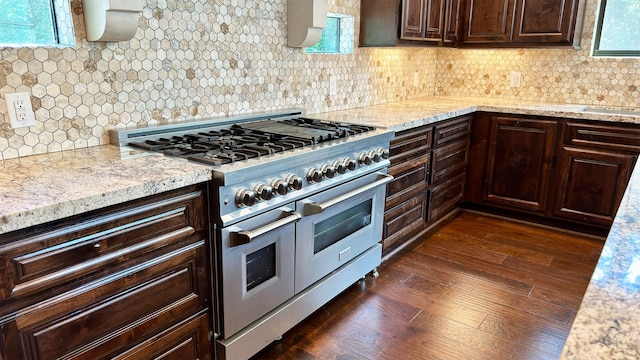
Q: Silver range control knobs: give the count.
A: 11